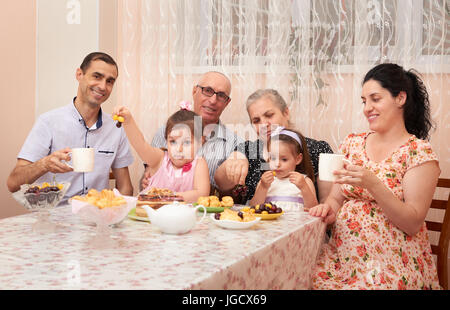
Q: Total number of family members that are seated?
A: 6